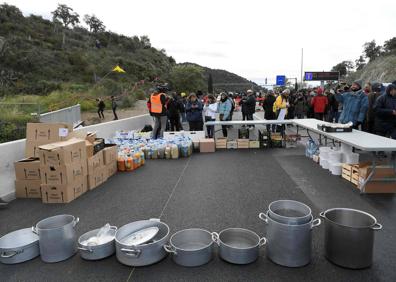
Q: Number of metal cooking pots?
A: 9